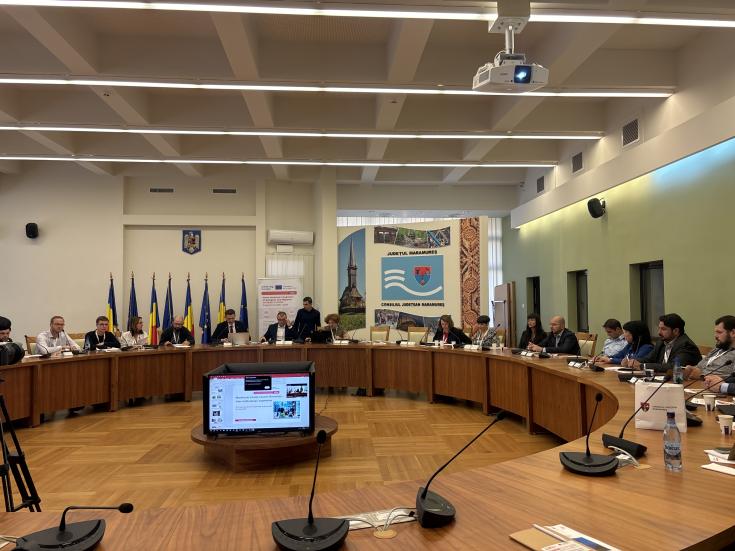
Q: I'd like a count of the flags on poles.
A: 8